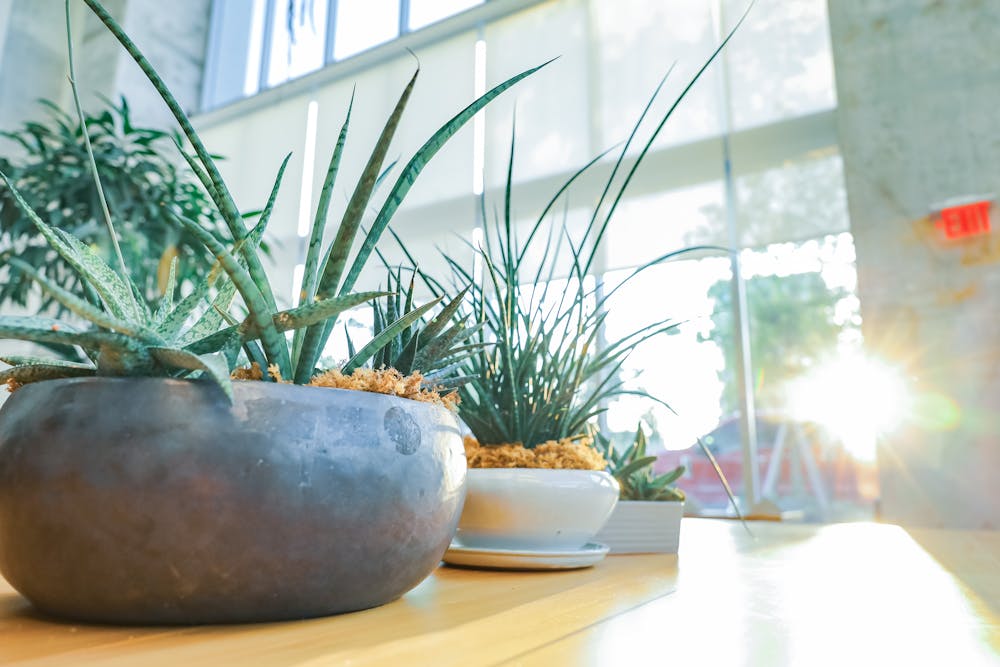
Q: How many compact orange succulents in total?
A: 0